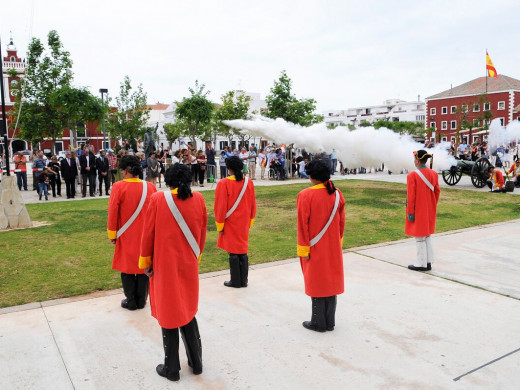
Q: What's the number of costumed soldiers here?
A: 7